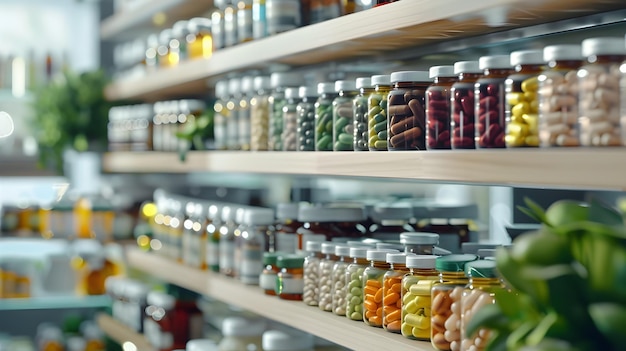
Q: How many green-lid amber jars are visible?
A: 2